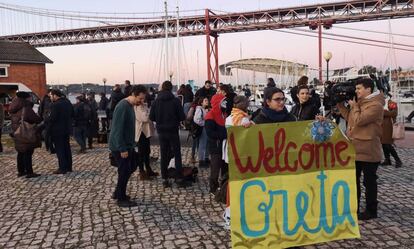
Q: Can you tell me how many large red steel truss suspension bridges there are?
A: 1